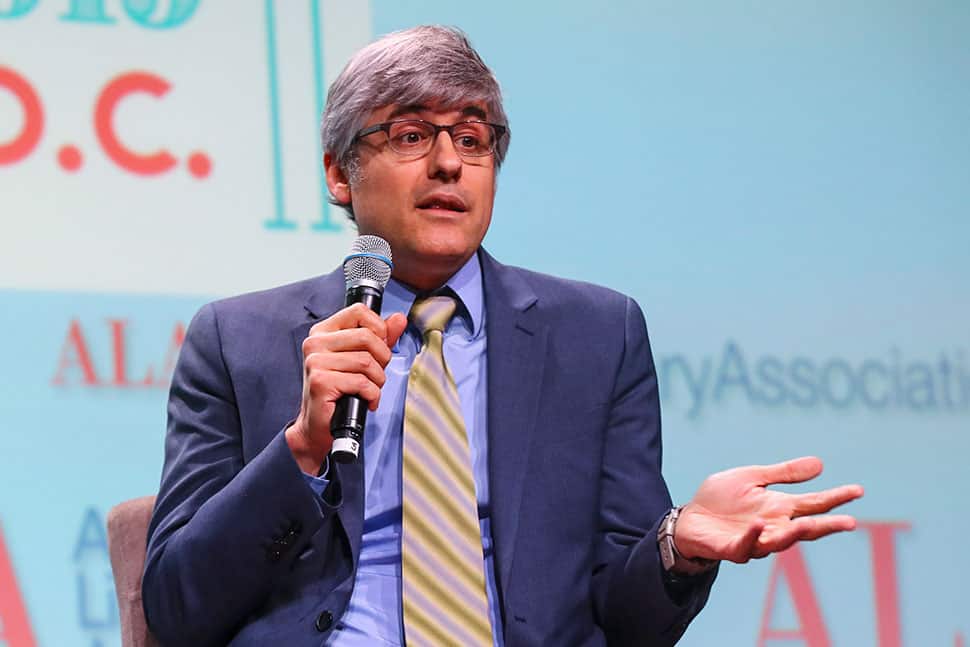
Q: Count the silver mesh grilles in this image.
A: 1